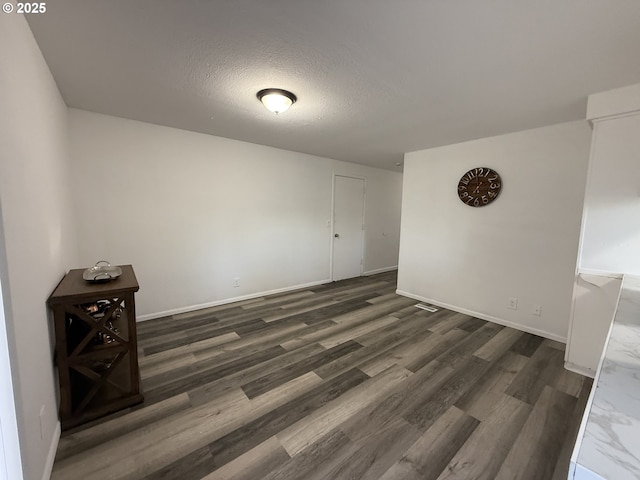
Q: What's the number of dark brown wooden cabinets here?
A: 1